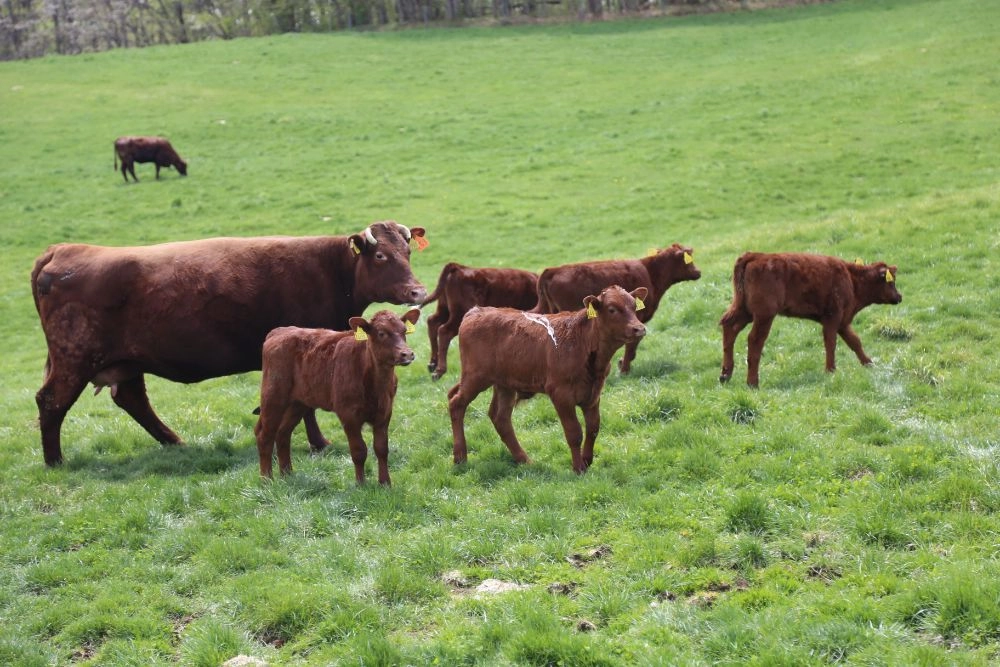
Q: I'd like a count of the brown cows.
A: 7